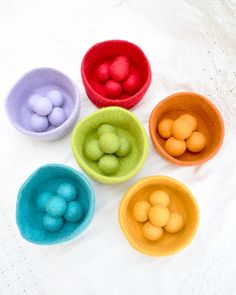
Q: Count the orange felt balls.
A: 5